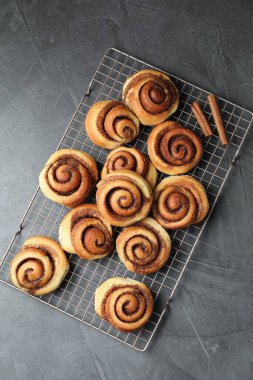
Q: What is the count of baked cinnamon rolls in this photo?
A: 11